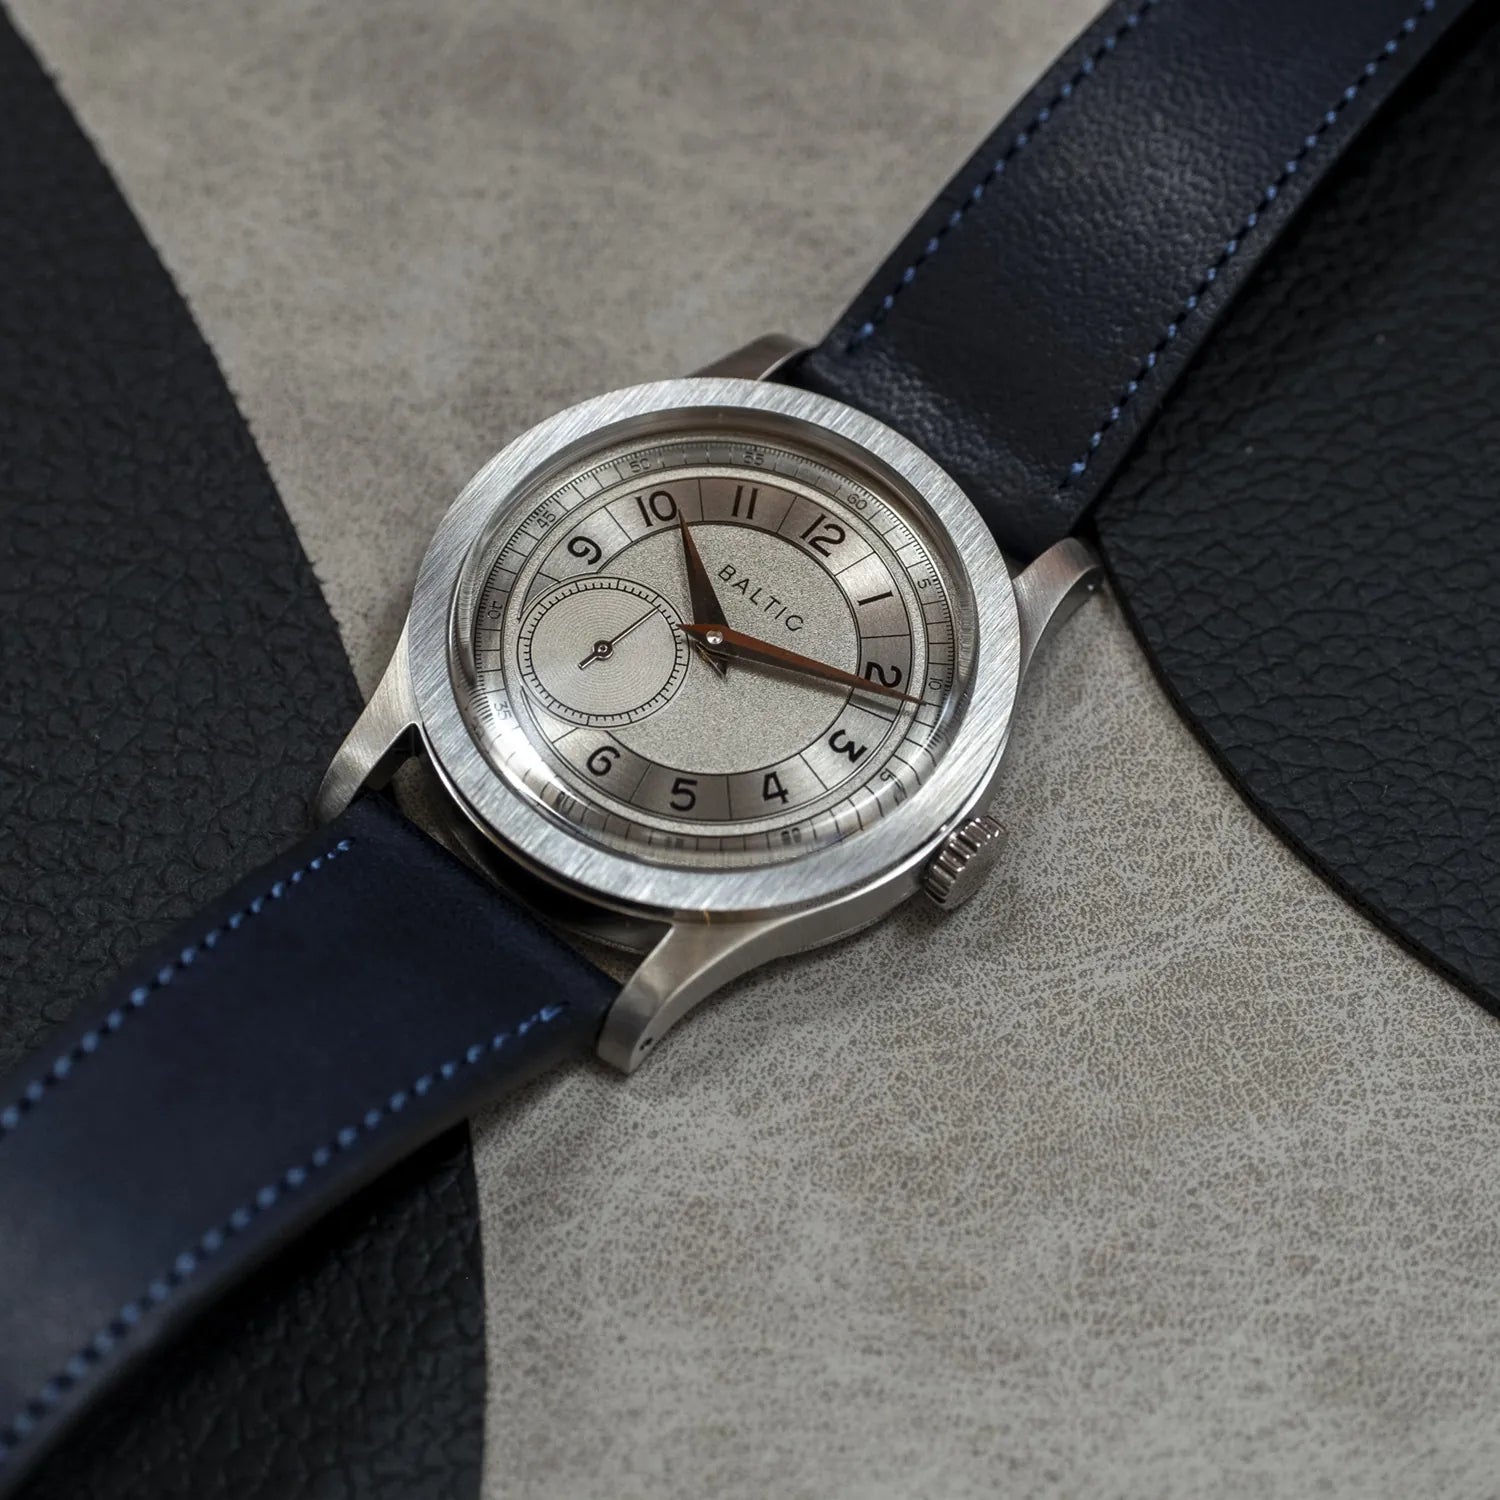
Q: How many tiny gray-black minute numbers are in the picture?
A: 12